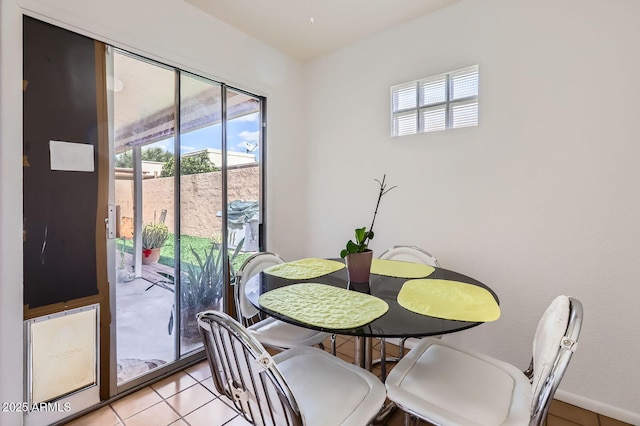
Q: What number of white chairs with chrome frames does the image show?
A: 4